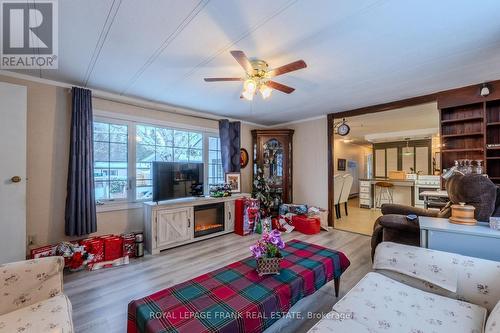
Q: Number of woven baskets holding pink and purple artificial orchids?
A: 1